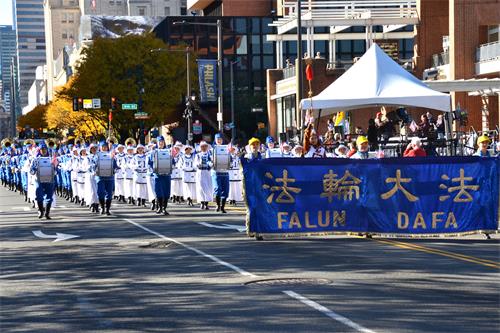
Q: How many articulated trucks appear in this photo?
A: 0